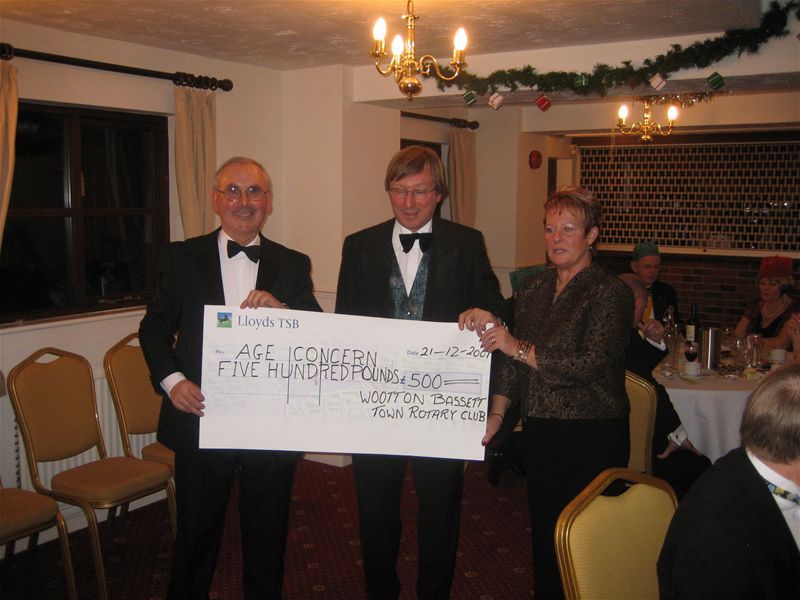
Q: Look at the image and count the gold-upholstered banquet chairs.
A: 5